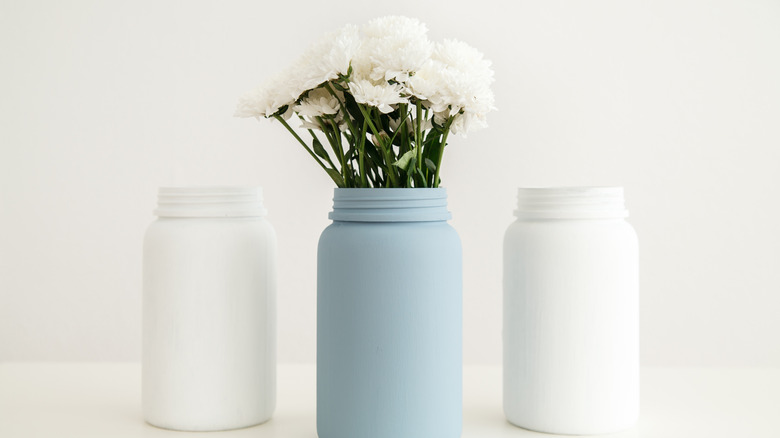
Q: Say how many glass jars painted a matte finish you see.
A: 3